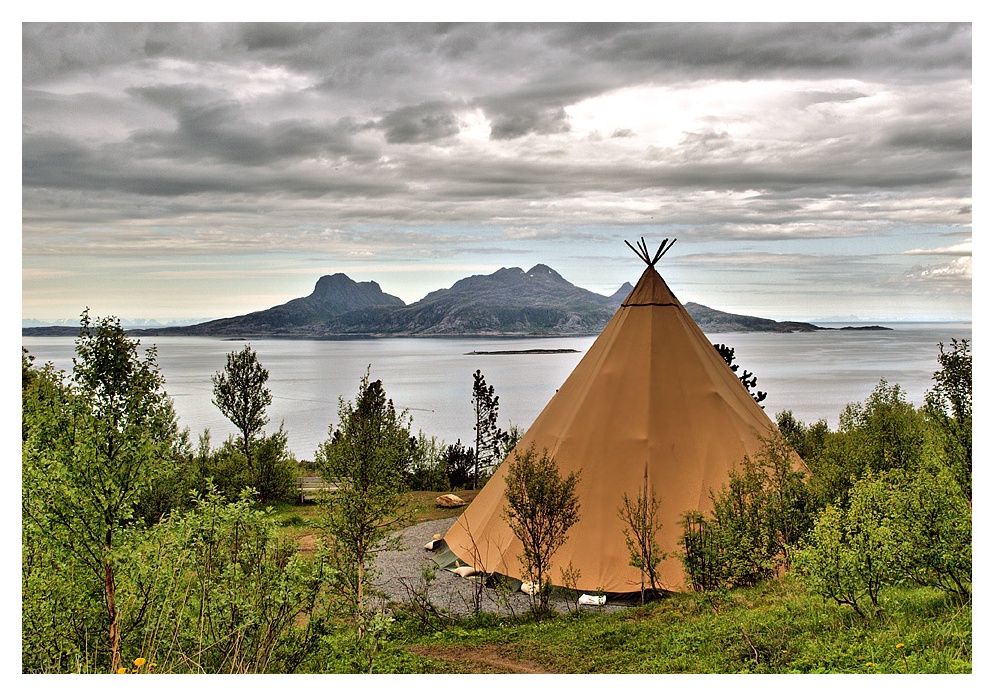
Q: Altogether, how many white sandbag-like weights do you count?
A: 4